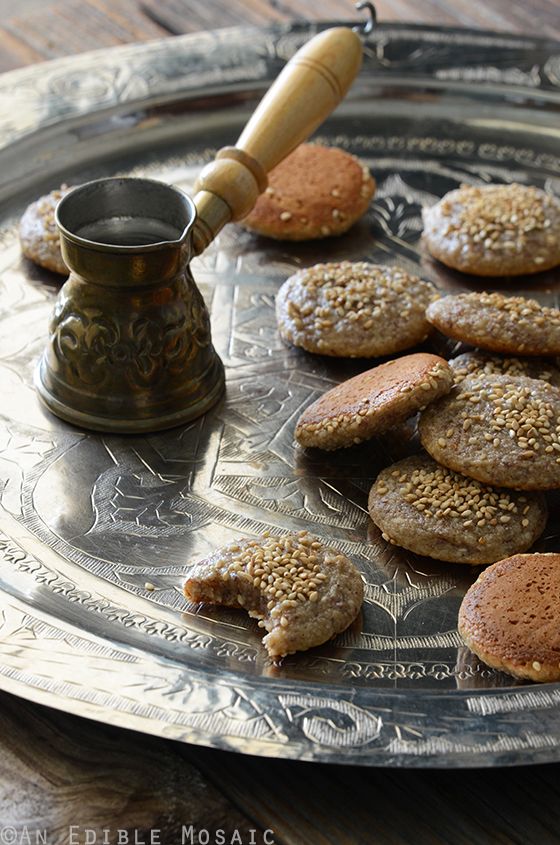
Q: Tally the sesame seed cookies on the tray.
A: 11